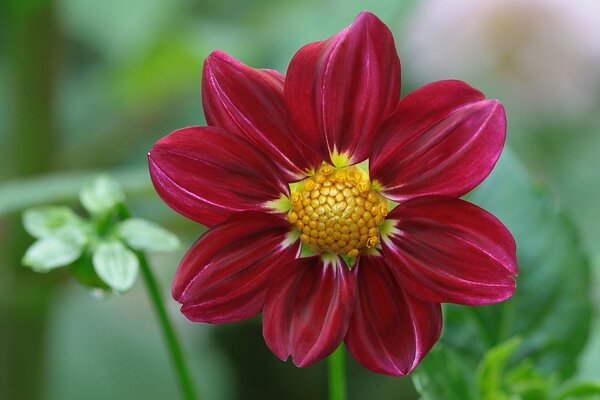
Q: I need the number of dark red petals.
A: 8